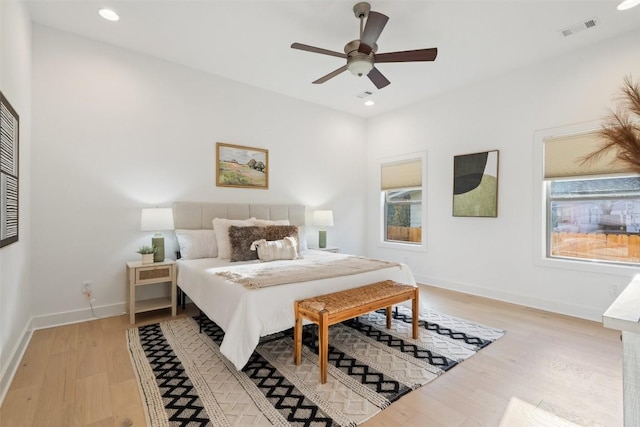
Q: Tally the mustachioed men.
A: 0